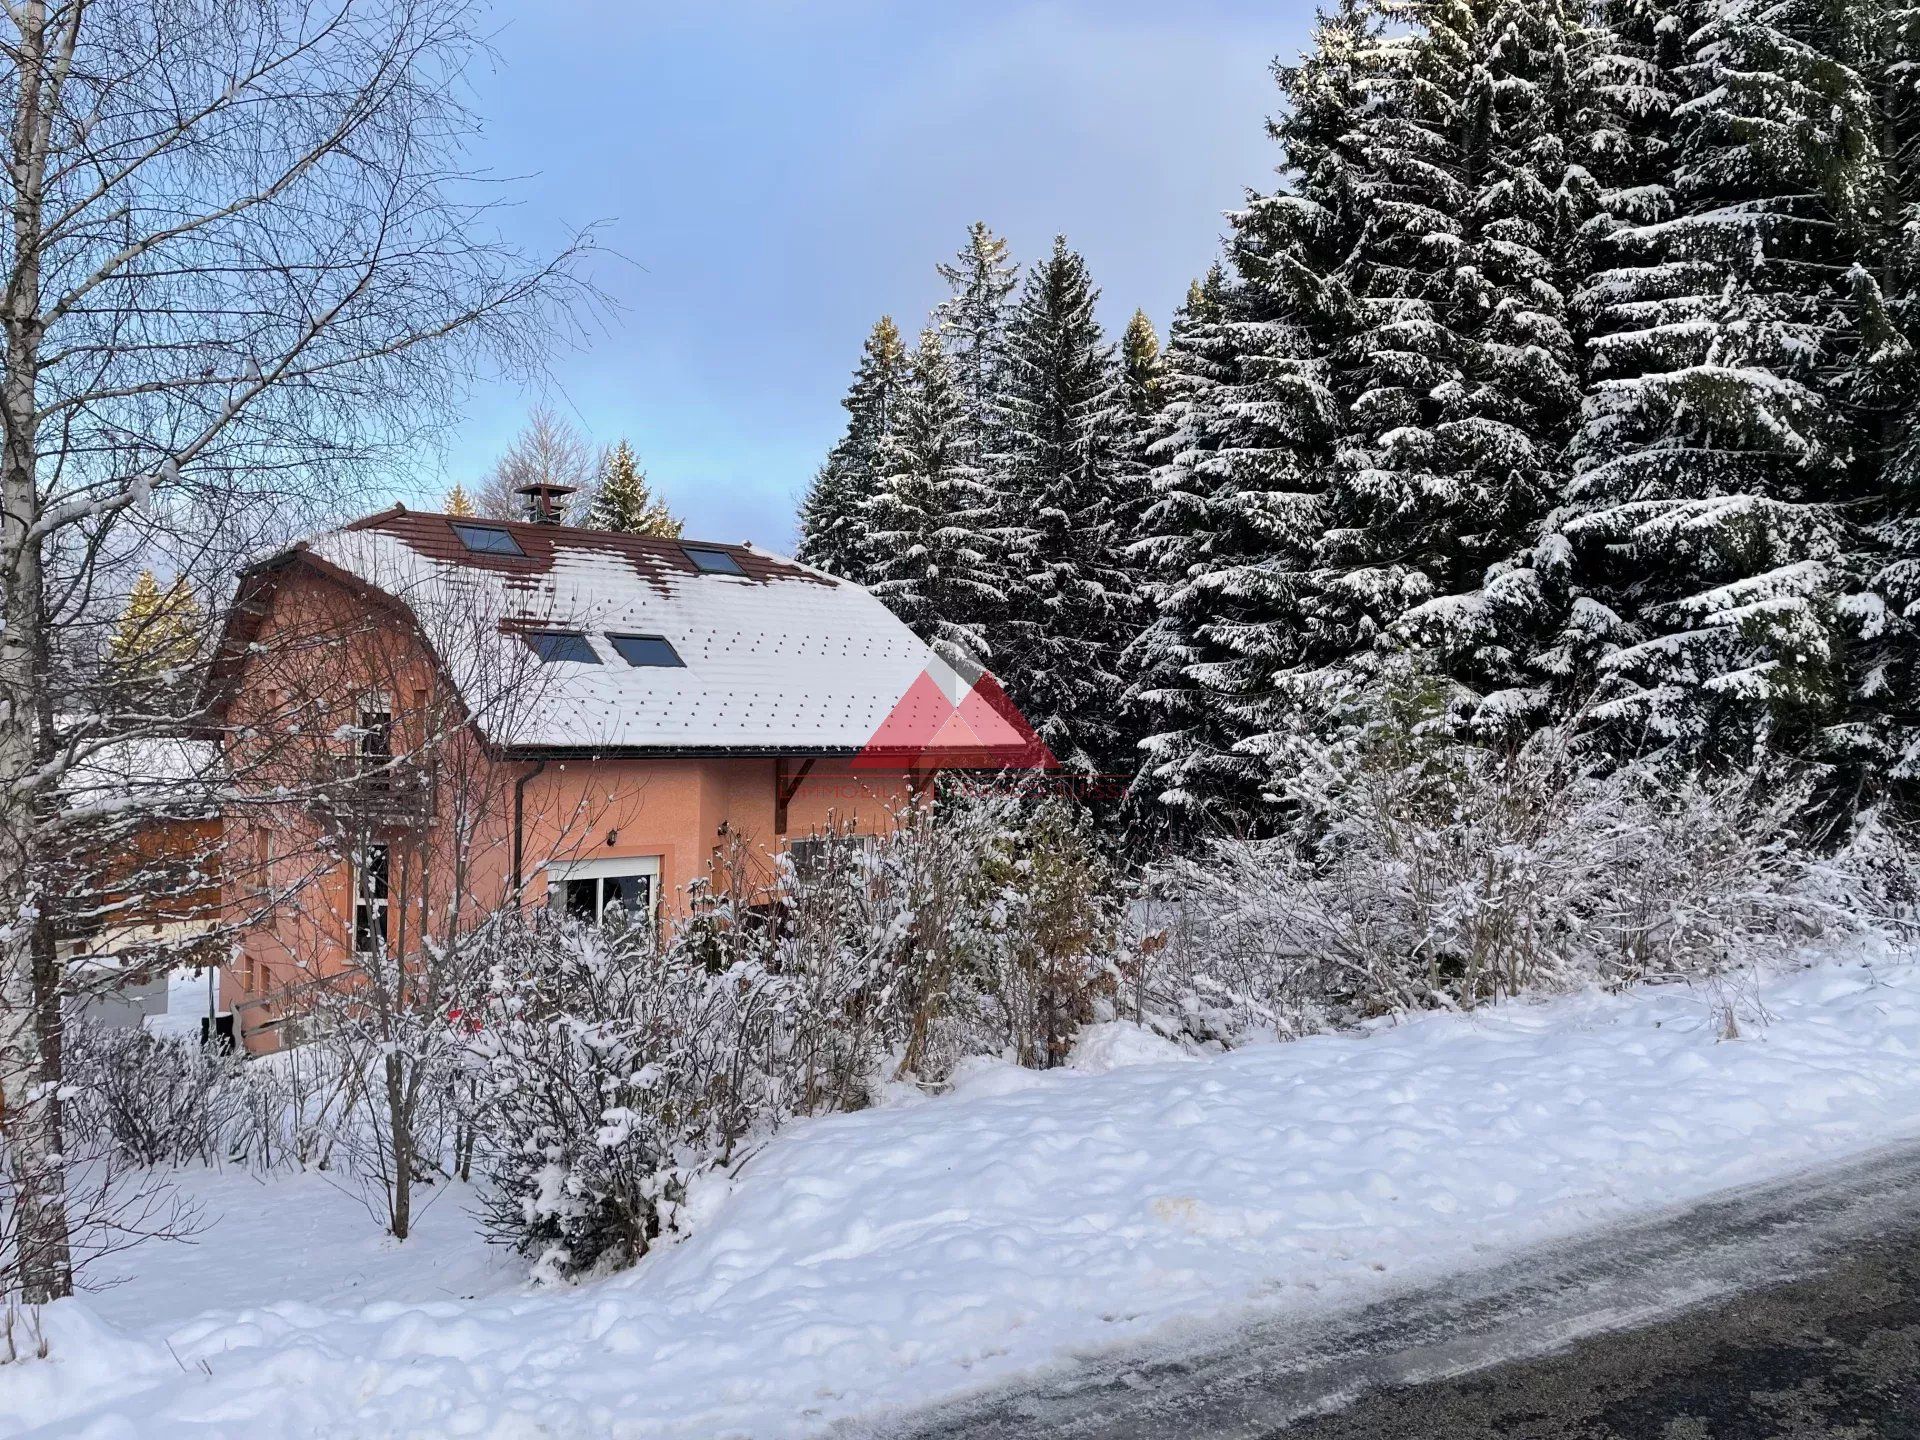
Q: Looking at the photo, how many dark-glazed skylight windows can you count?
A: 4